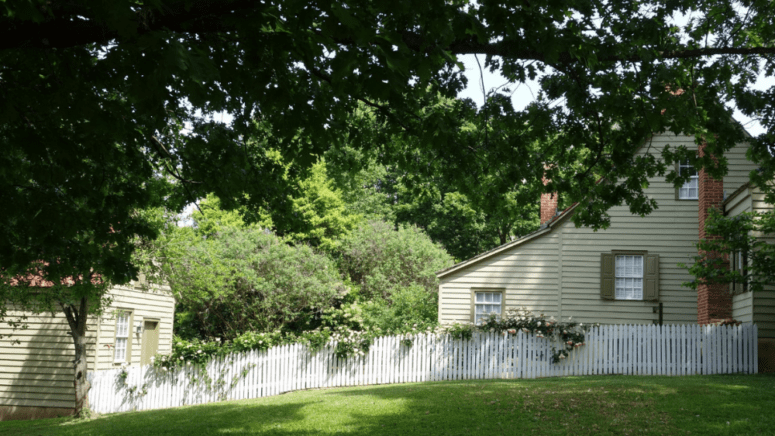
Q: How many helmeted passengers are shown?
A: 0